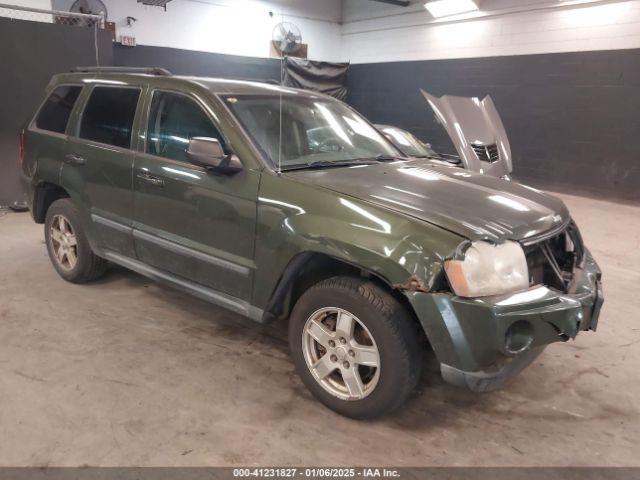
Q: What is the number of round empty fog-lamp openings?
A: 1